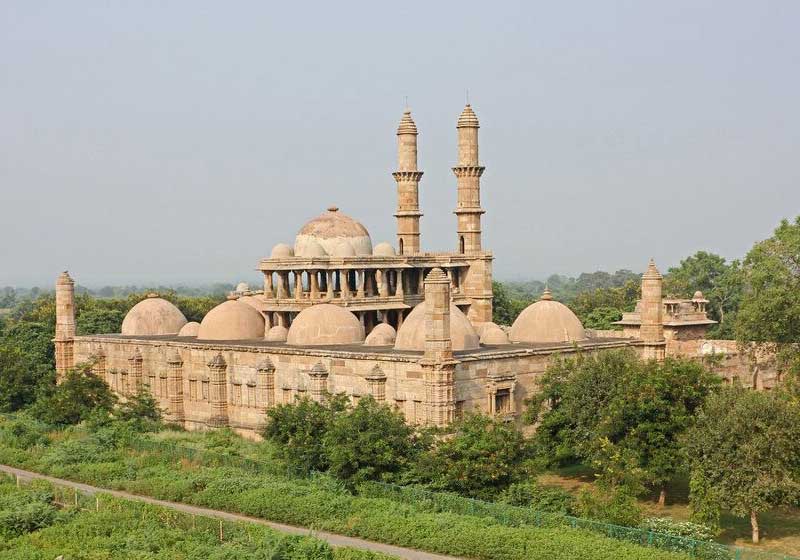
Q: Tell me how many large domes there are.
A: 6